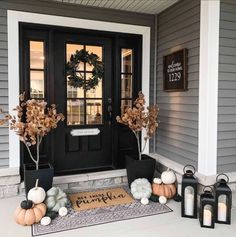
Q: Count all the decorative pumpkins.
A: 12